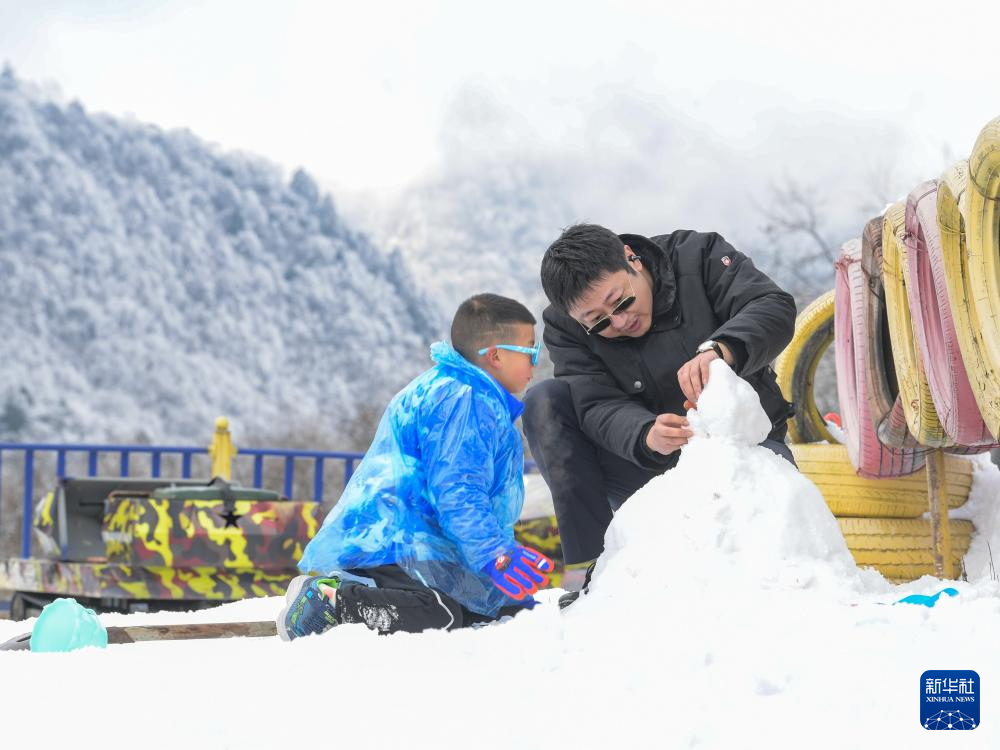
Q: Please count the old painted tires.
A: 9